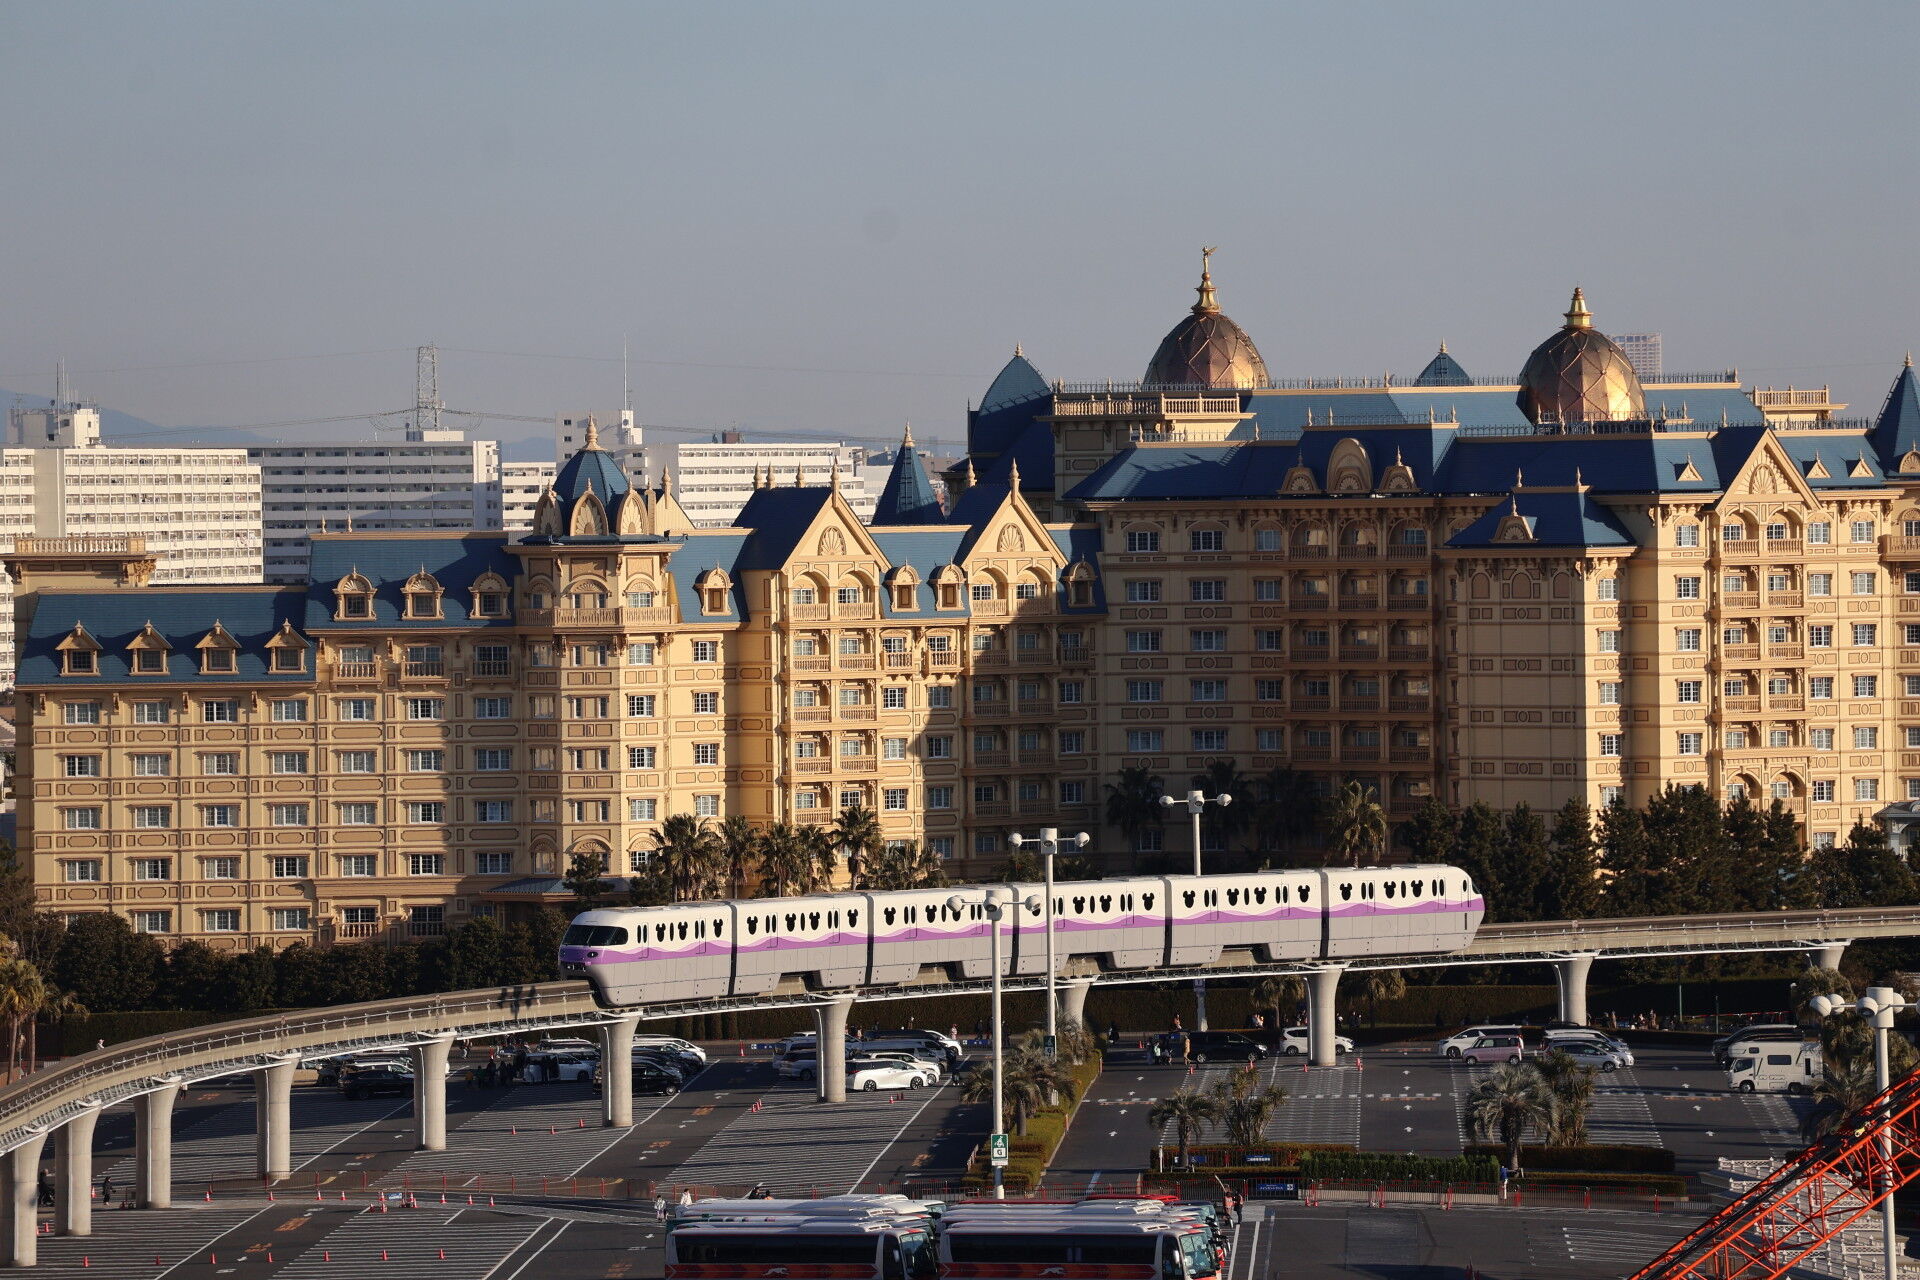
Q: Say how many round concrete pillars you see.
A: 11